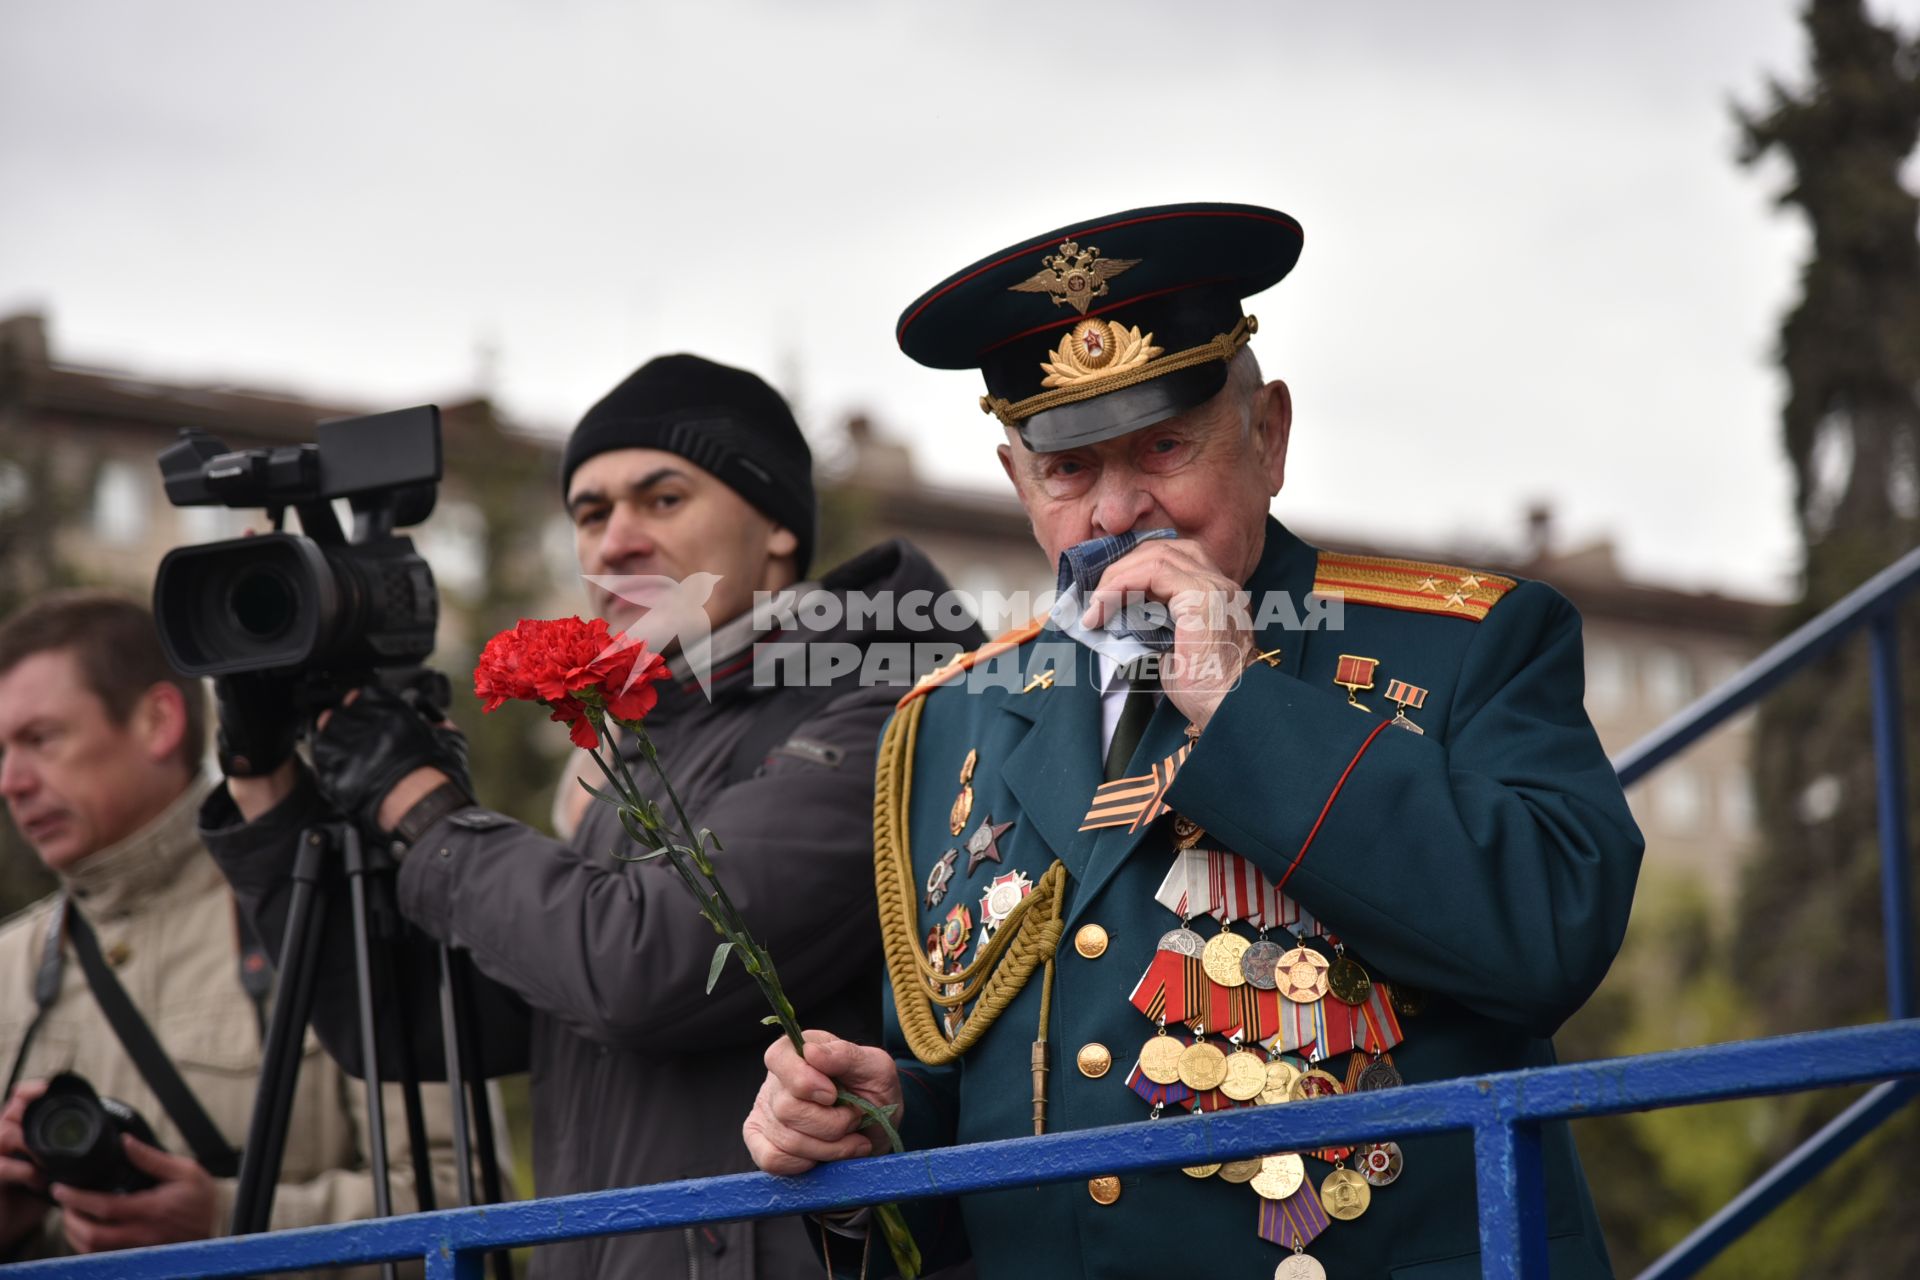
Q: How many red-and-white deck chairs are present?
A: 0